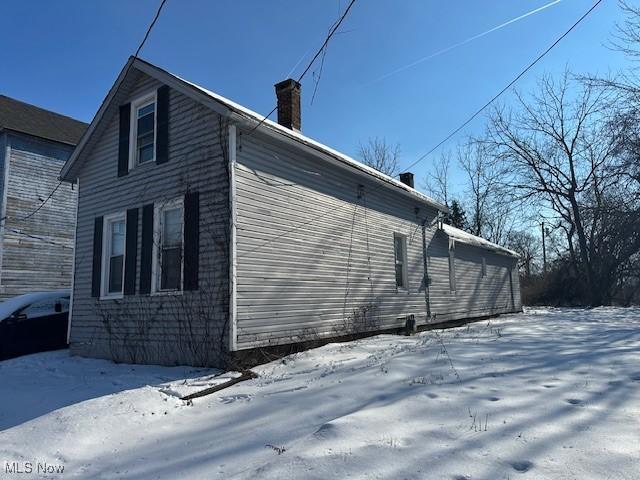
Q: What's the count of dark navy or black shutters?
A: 6